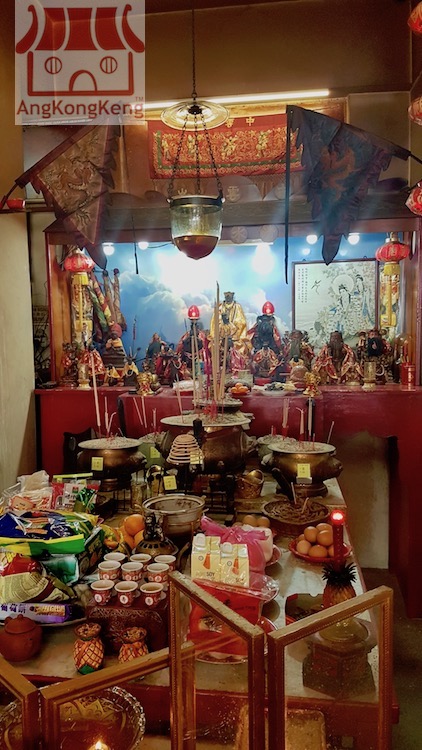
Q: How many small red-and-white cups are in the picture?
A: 9